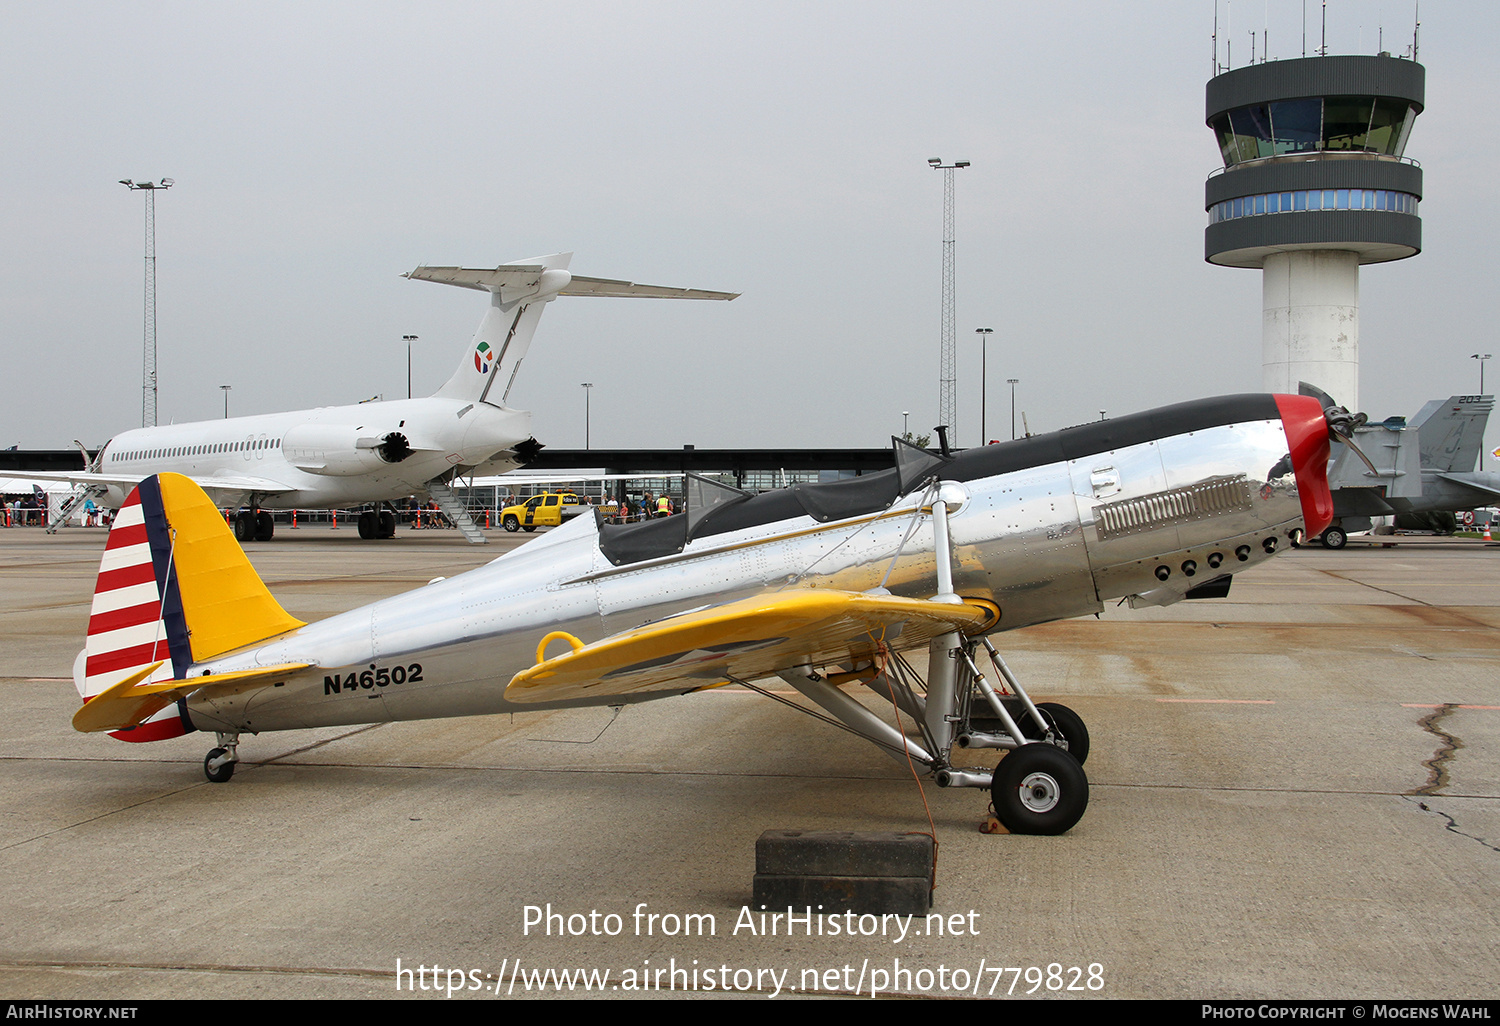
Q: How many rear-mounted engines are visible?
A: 2